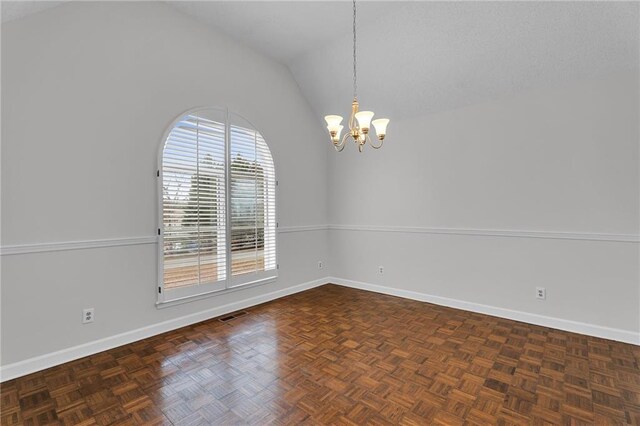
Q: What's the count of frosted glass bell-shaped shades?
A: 5